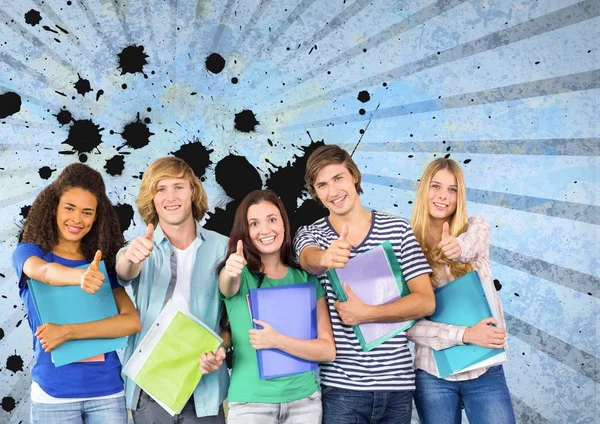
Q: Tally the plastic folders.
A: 5